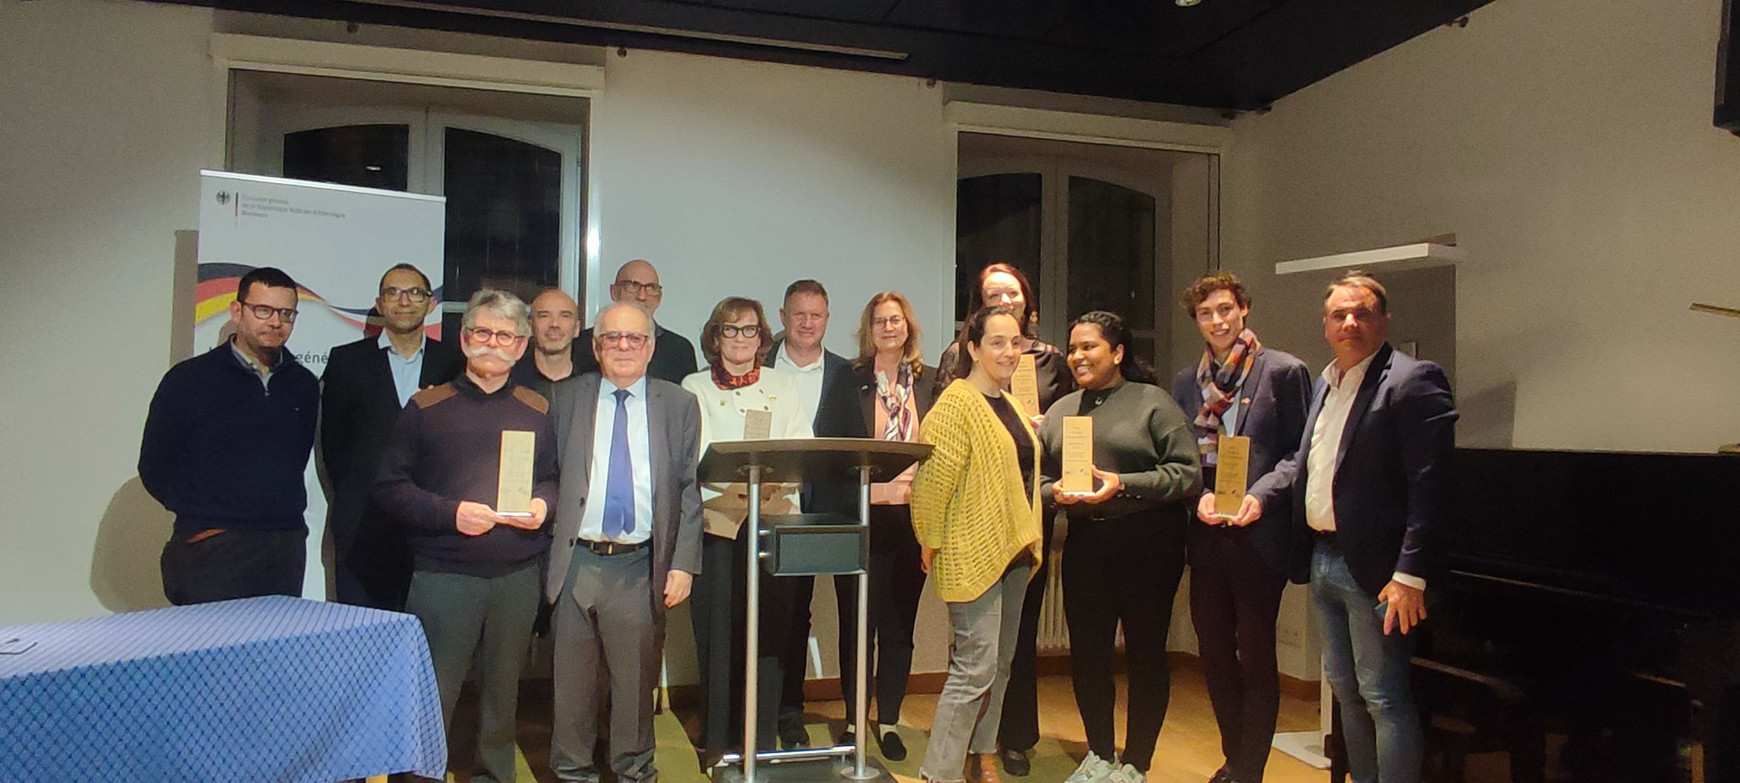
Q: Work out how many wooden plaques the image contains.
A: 5